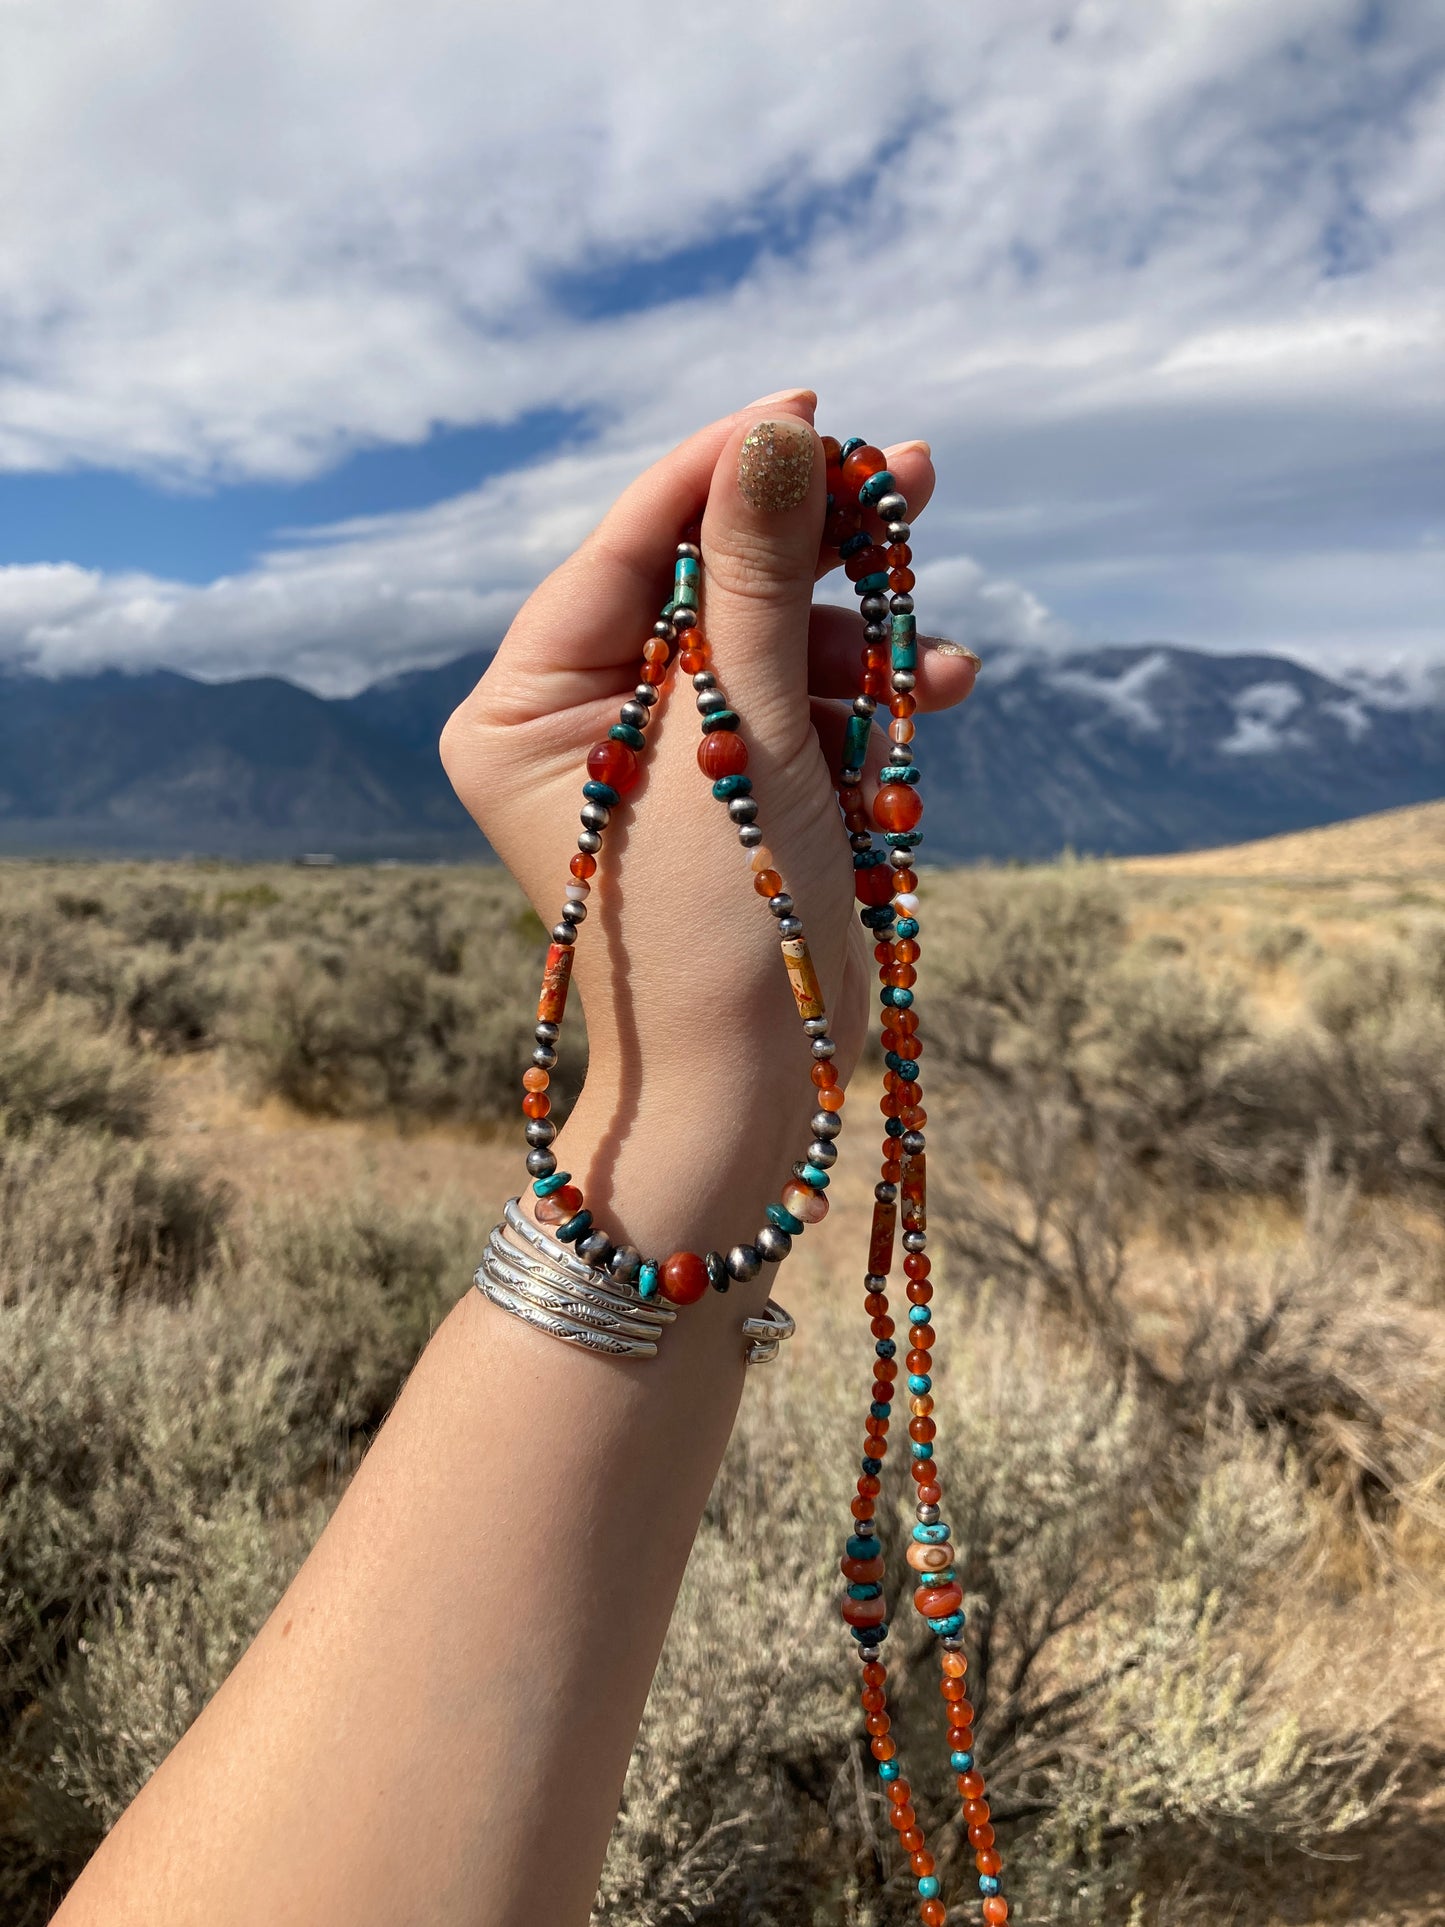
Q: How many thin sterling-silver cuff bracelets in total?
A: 4